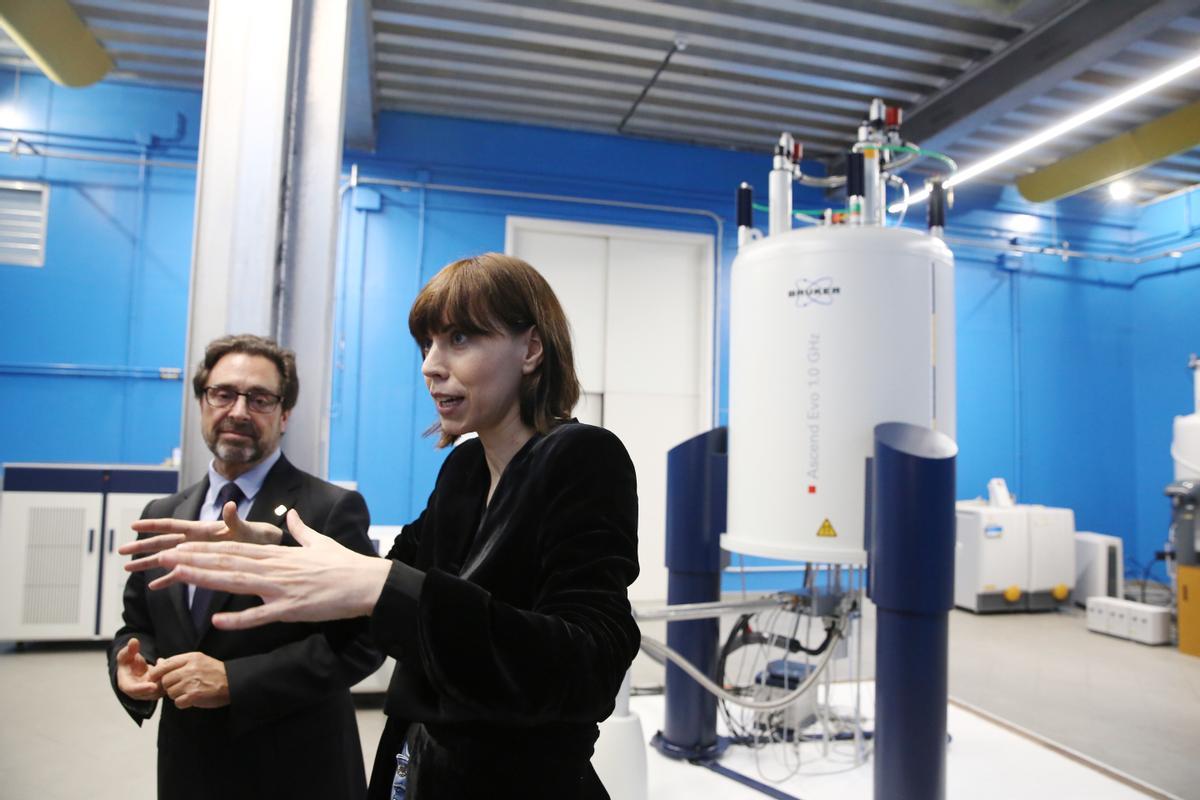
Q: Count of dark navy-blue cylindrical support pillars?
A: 2